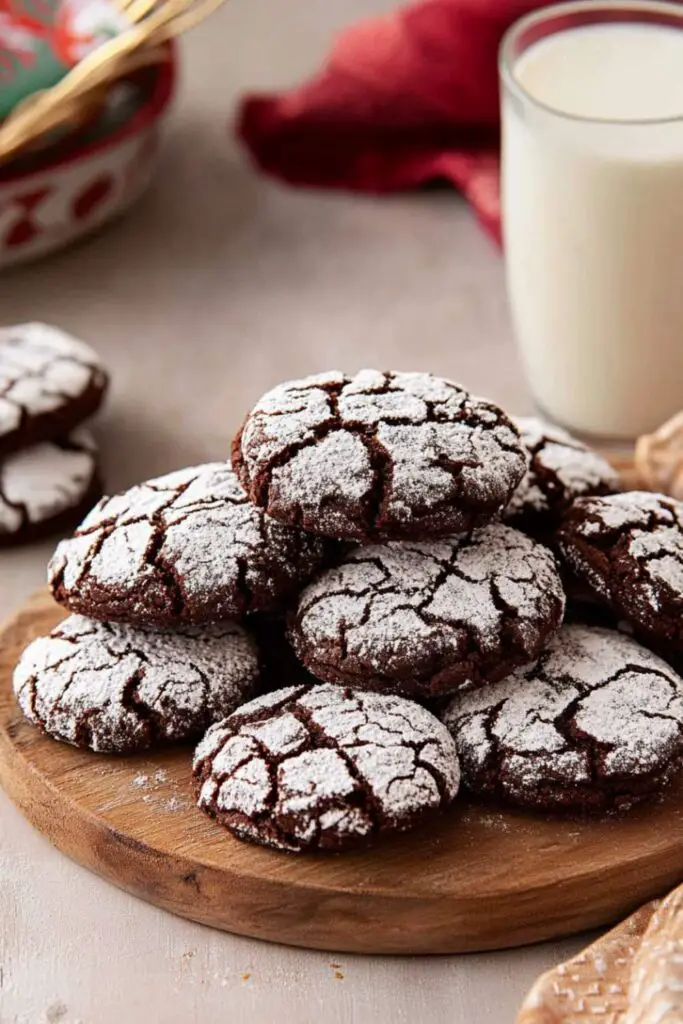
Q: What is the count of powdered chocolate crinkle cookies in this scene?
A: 10